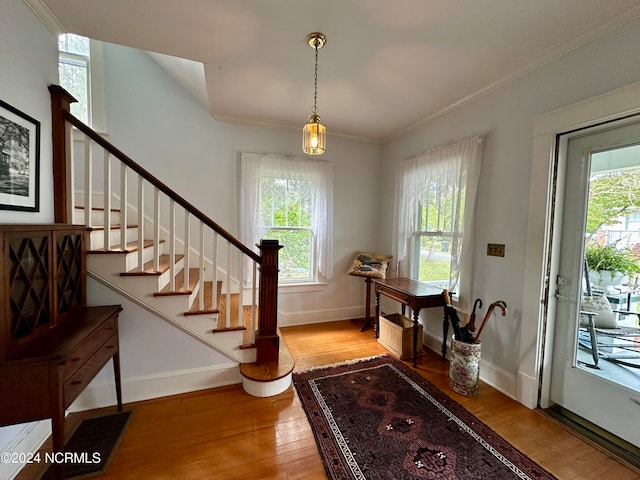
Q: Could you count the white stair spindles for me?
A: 13